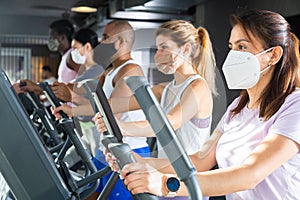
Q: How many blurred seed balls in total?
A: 0